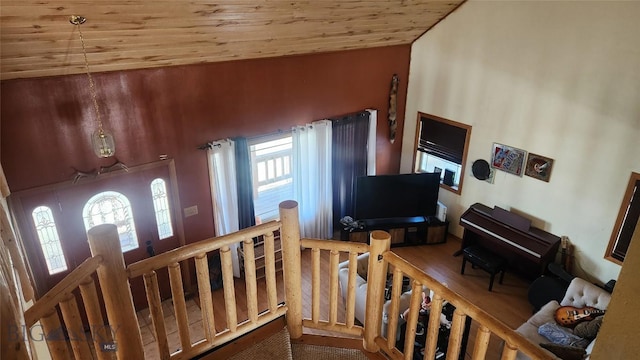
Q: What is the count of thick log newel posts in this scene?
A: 3